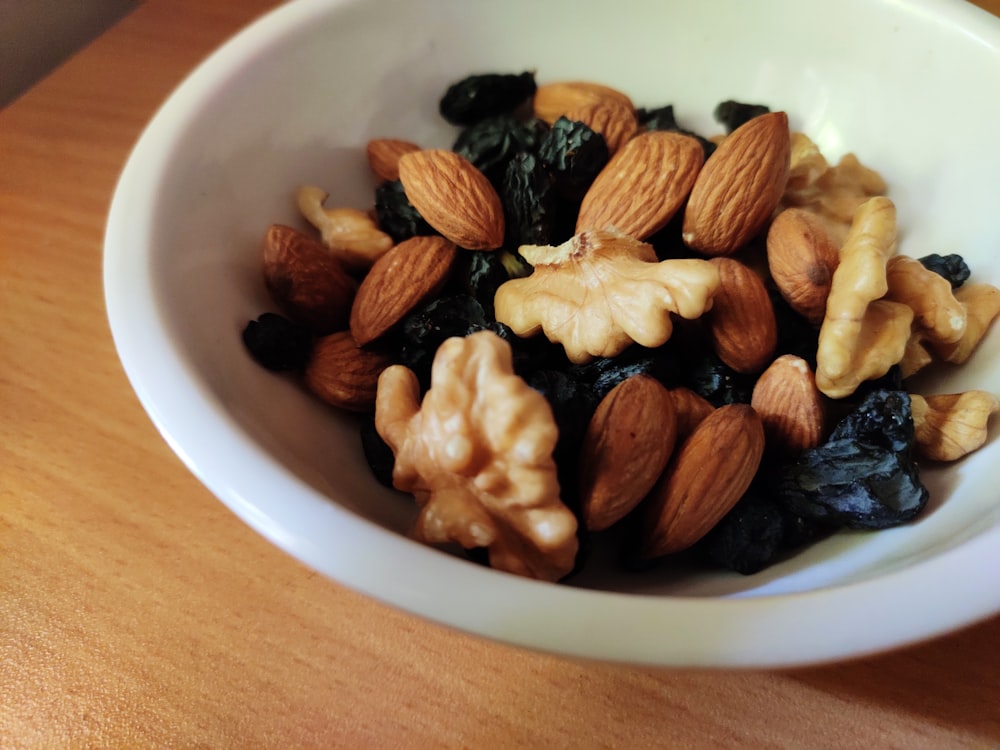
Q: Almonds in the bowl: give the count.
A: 15